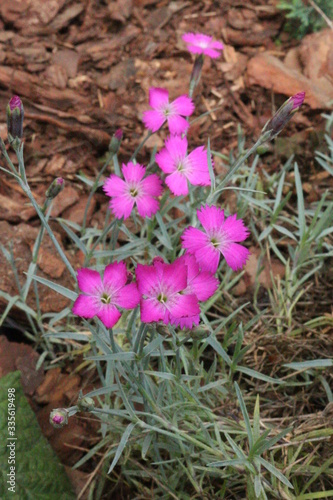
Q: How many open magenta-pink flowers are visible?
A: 8